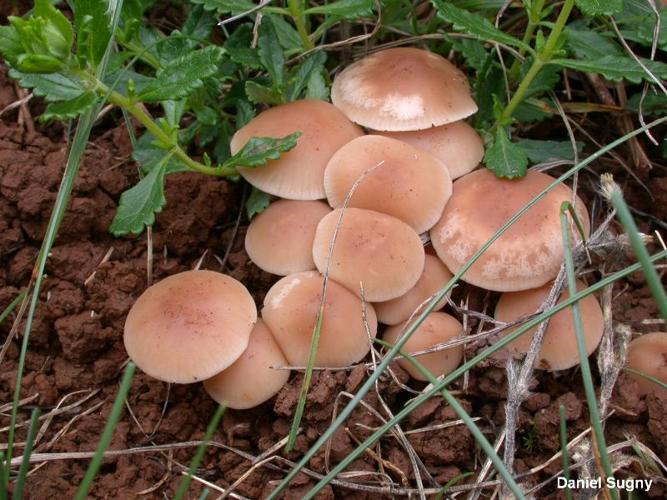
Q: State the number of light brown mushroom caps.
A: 14